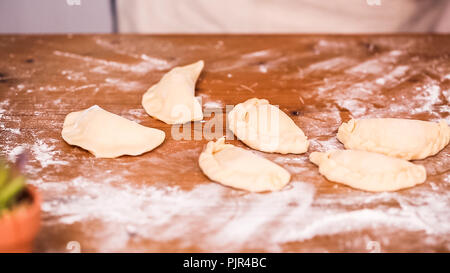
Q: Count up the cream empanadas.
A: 6